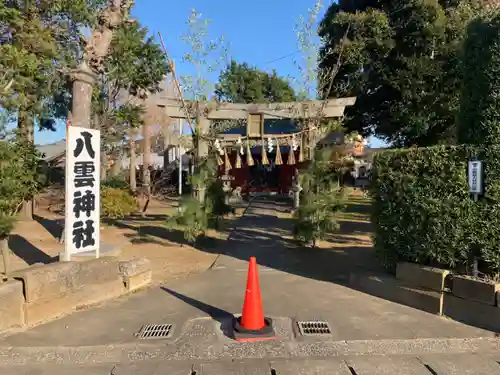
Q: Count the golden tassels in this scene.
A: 8